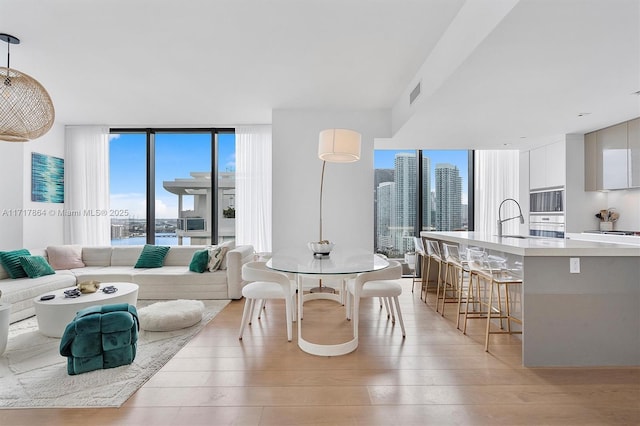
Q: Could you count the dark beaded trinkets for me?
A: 2